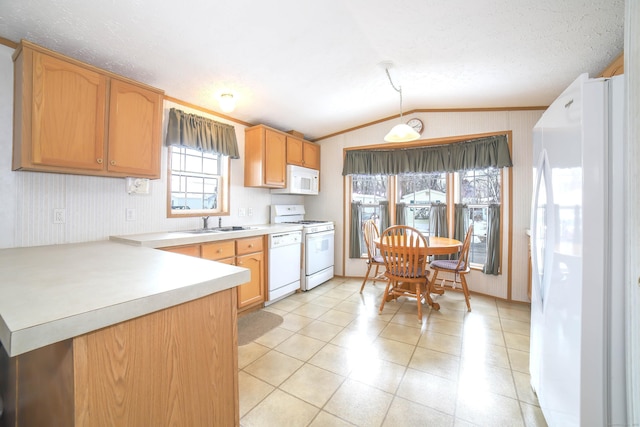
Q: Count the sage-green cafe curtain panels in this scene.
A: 6